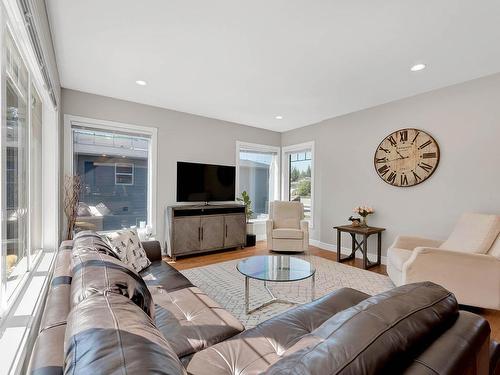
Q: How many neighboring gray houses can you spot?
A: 1